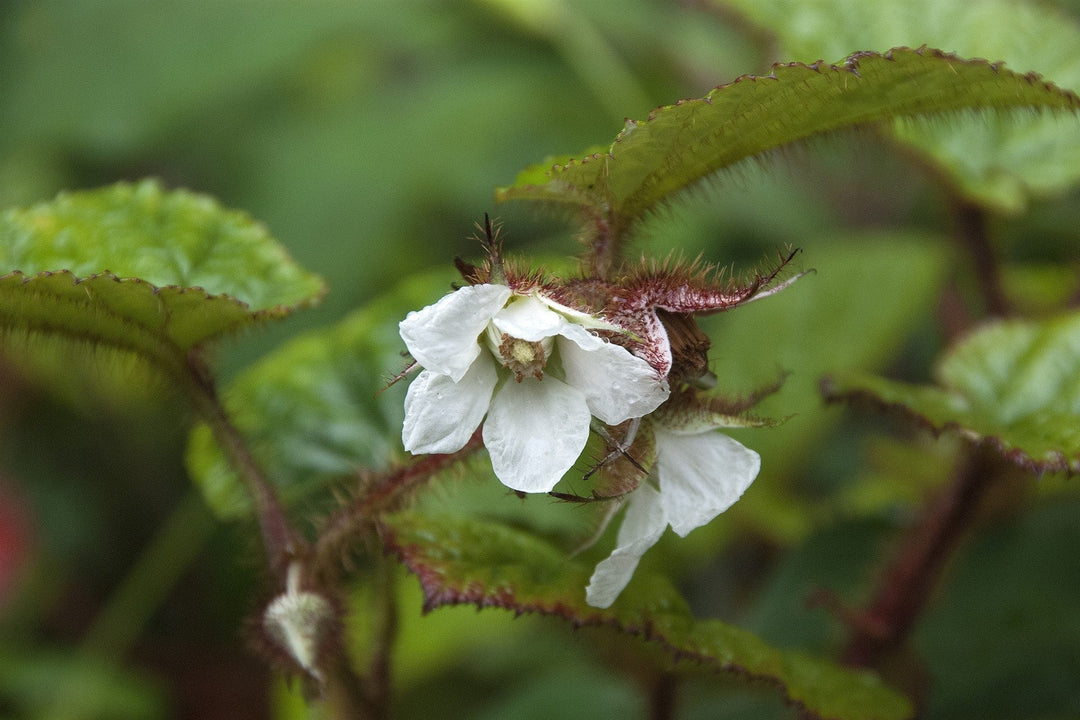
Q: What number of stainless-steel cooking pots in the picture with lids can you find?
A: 0